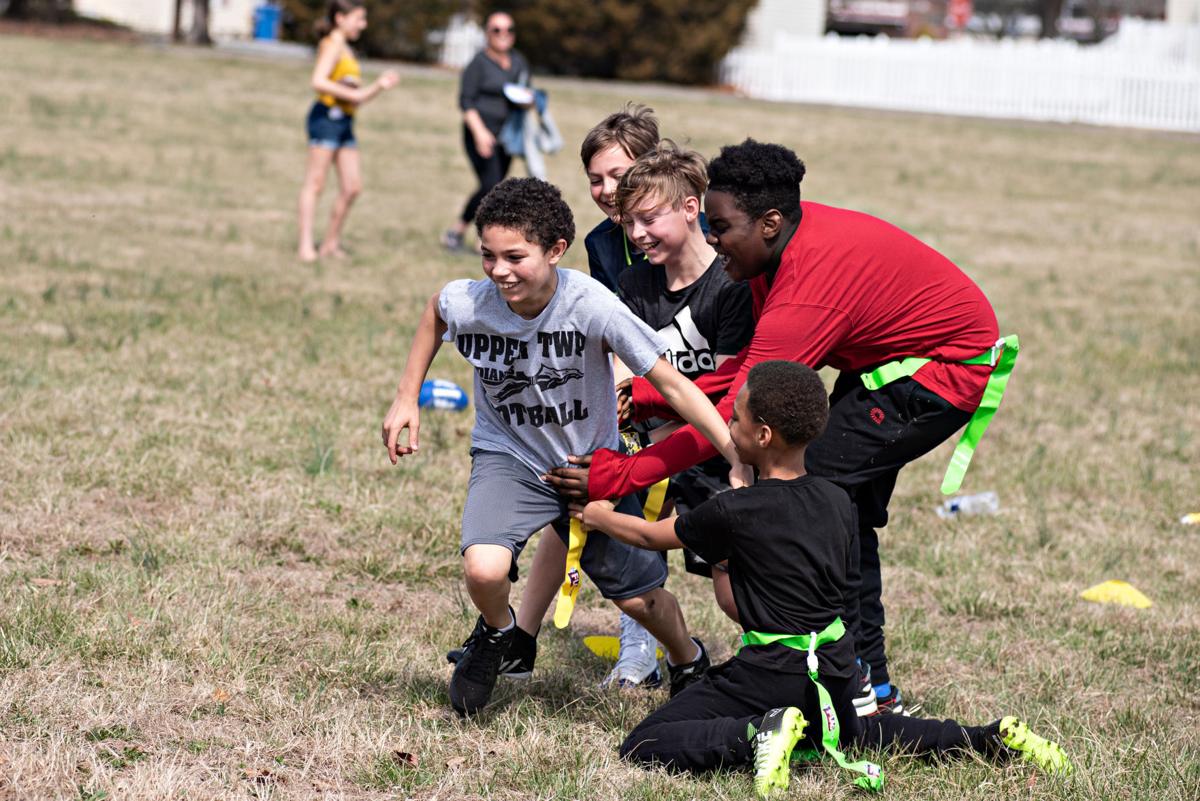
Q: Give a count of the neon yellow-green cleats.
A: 2